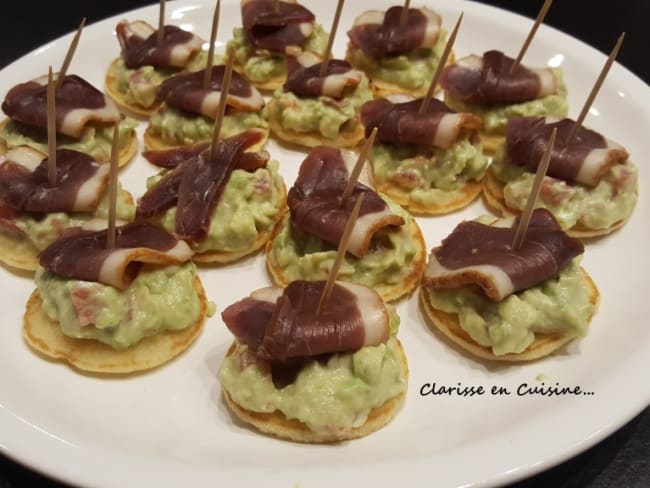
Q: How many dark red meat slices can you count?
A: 15